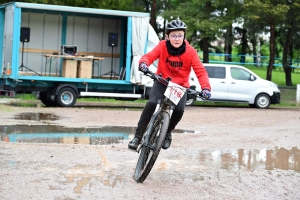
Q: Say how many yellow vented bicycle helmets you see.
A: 0